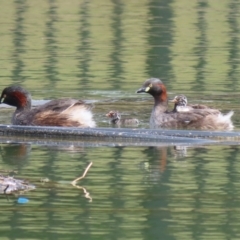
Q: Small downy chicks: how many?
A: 2